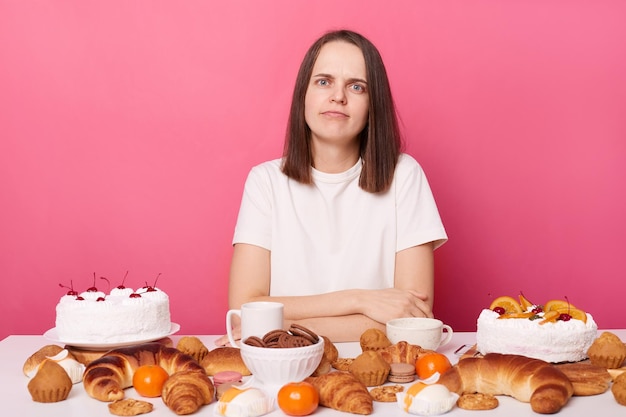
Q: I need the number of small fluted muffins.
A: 6